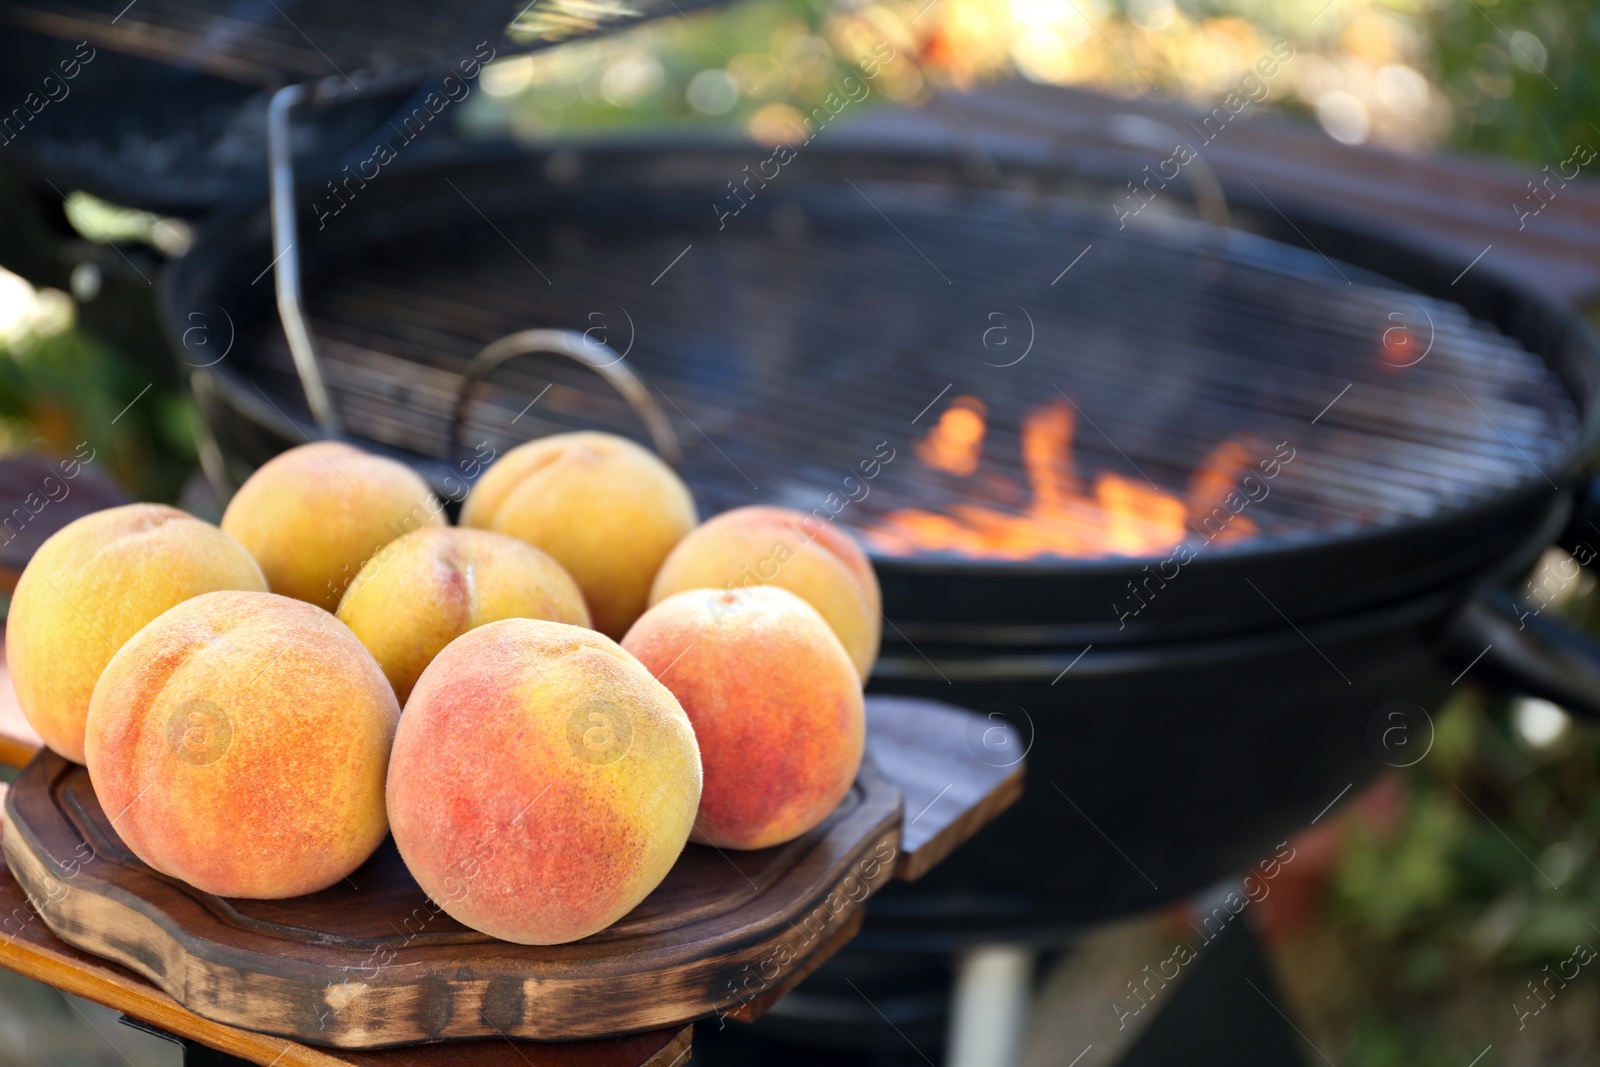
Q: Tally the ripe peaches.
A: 8